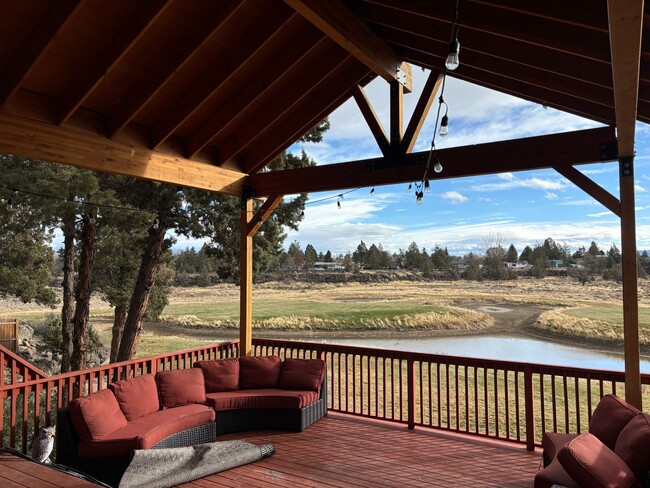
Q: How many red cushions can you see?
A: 12